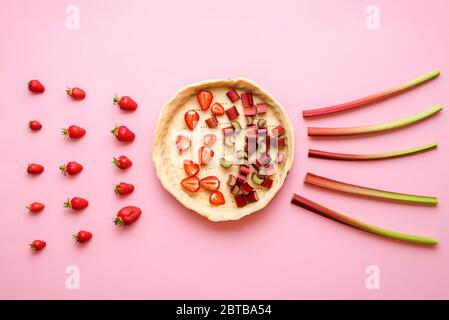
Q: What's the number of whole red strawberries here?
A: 15